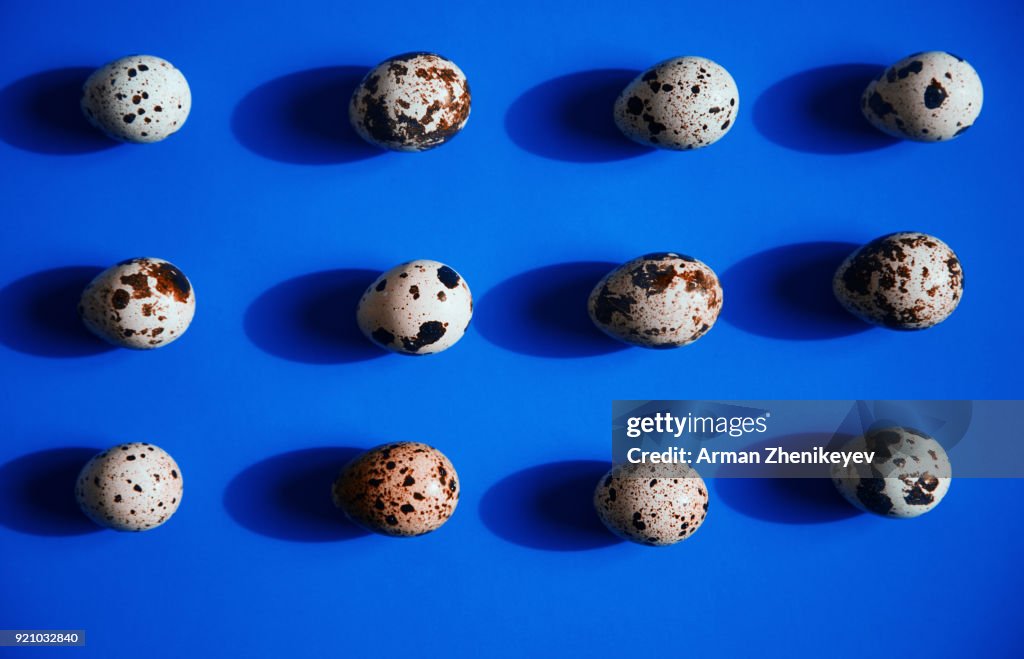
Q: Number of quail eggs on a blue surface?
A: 12